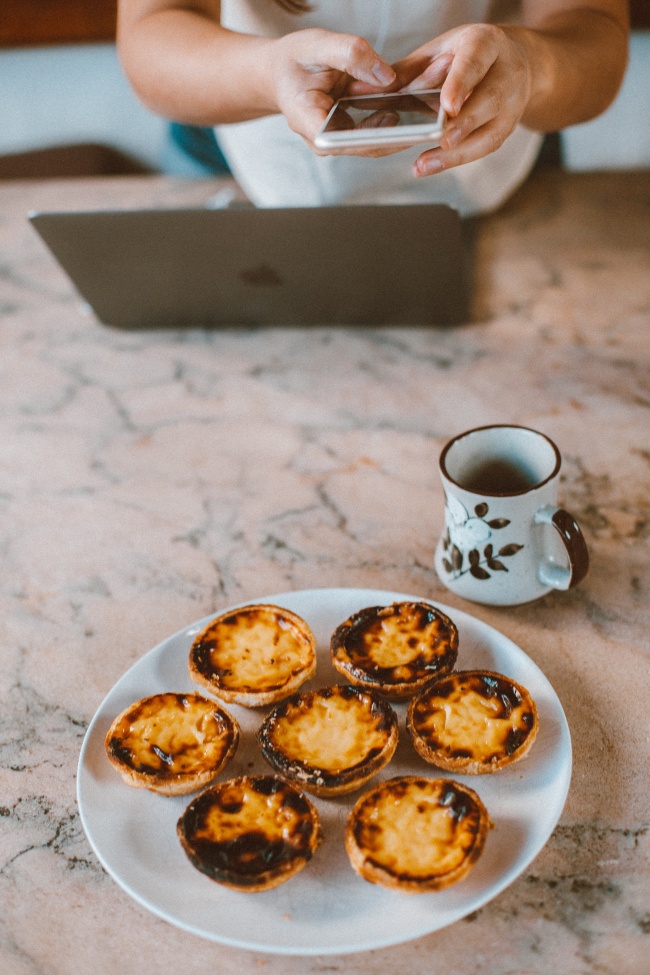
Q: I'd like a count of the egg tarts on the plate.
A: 7